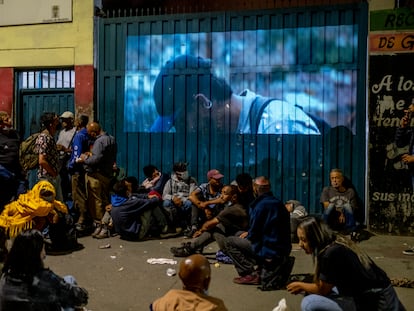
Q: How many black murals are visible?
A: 1